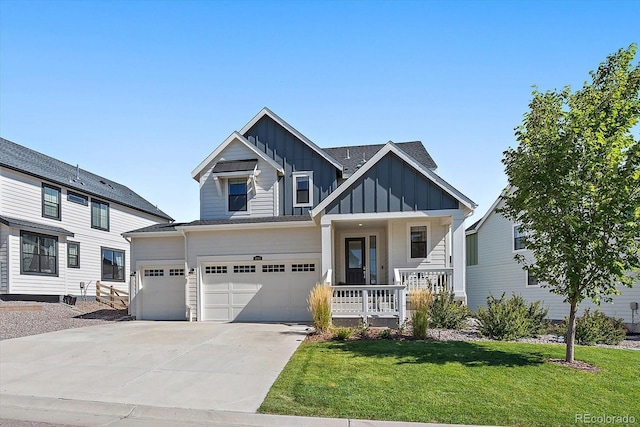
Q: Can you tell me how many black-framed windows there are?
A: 6